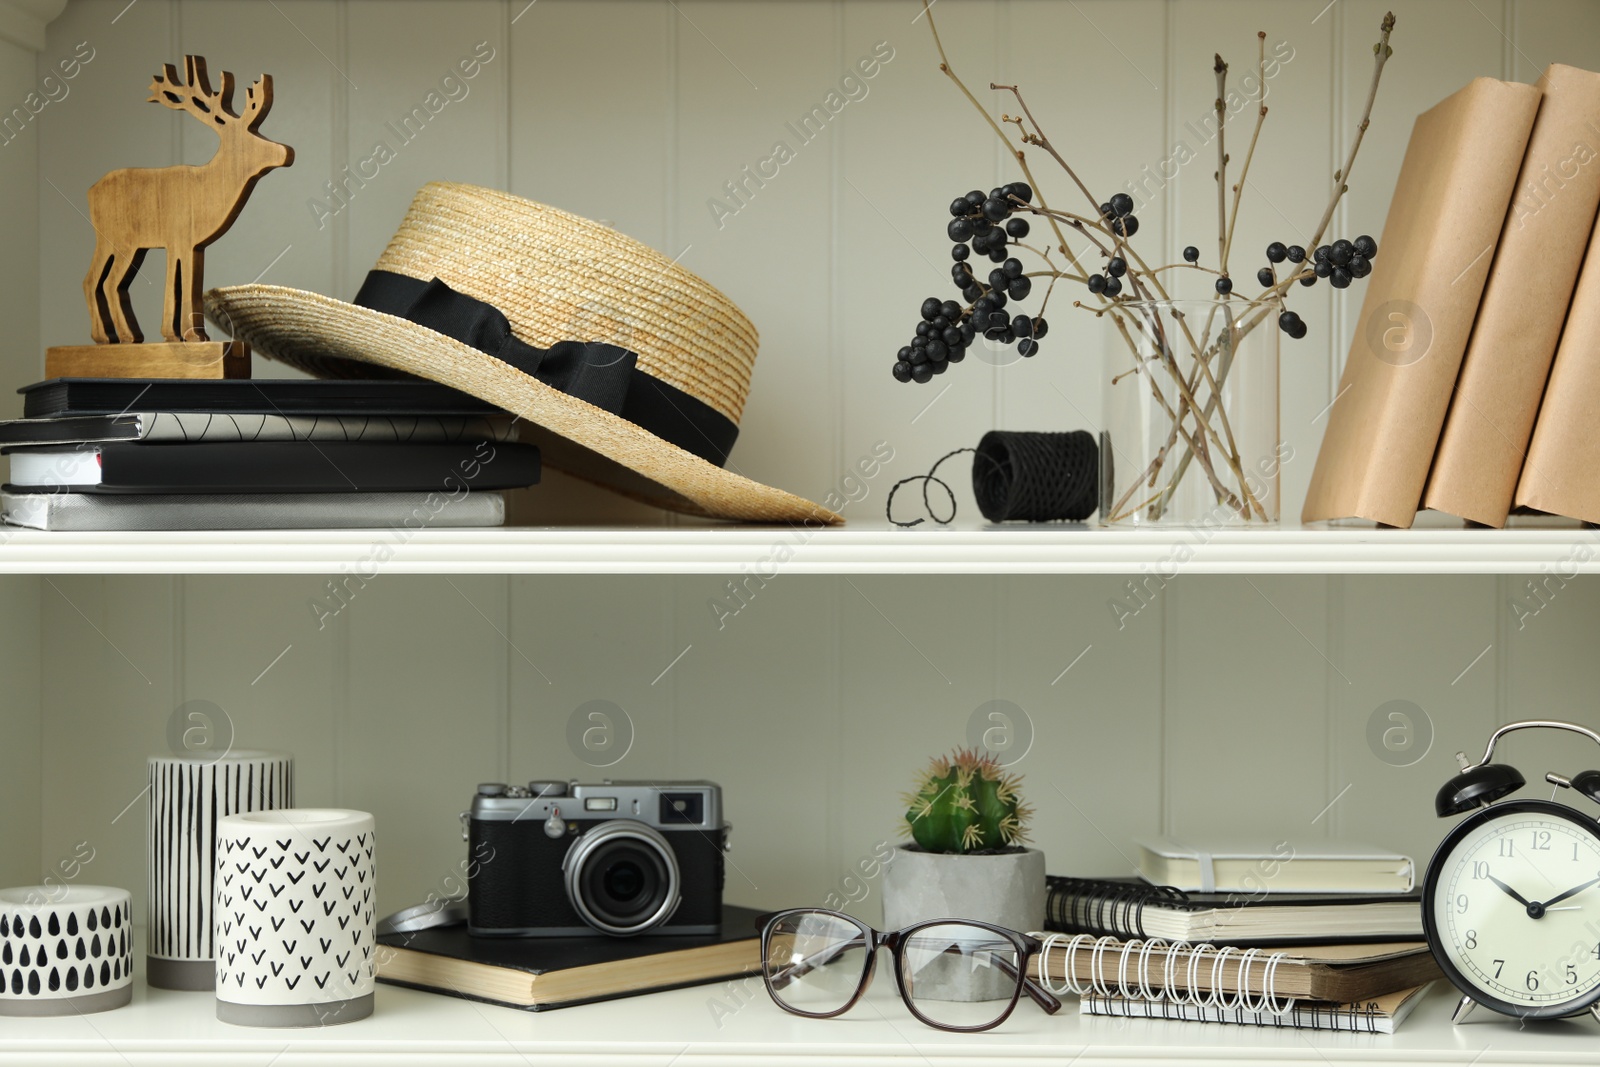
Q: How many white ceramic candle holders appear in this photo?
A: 3